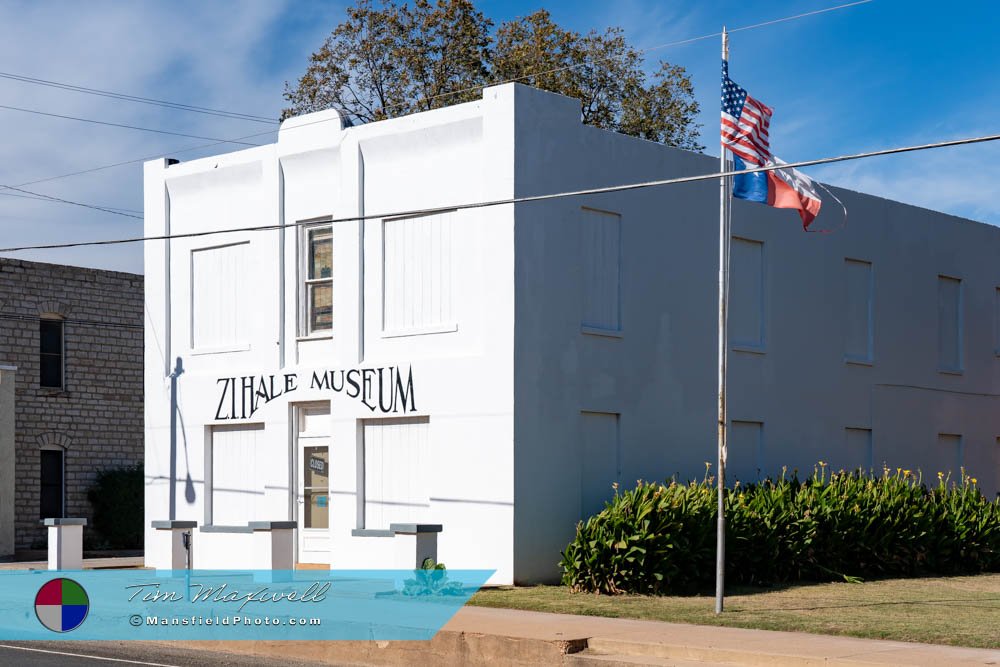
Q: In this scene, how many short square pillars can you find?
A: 4